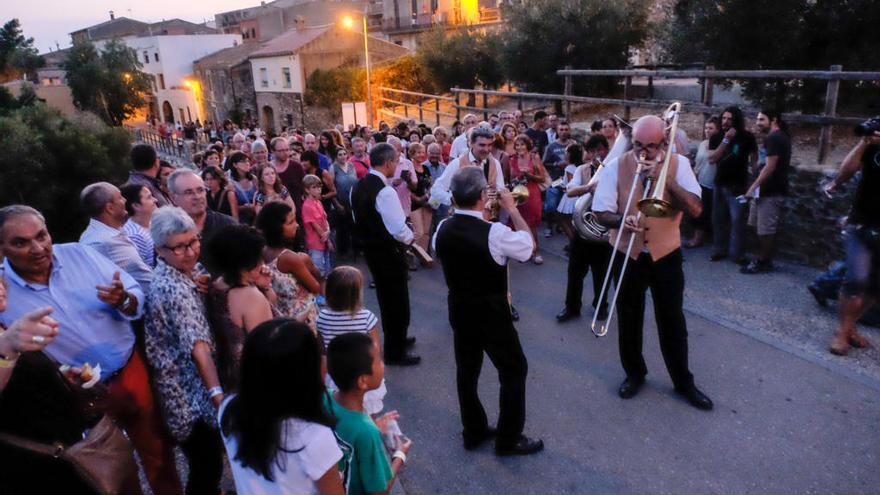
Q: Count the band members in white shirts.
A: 5